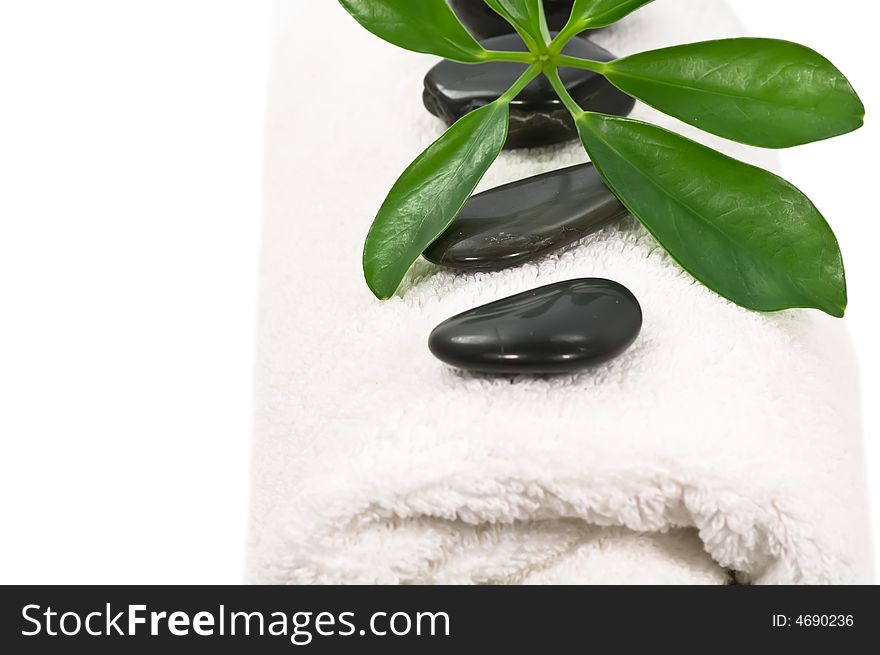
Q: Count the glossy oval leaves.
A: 6